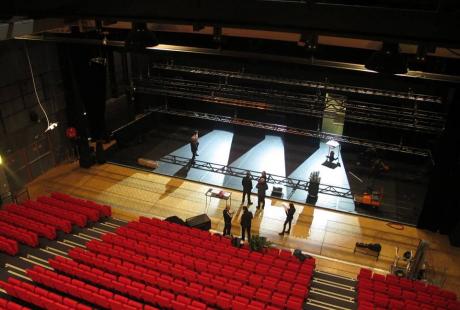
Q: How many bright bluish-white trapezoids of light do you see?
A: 3